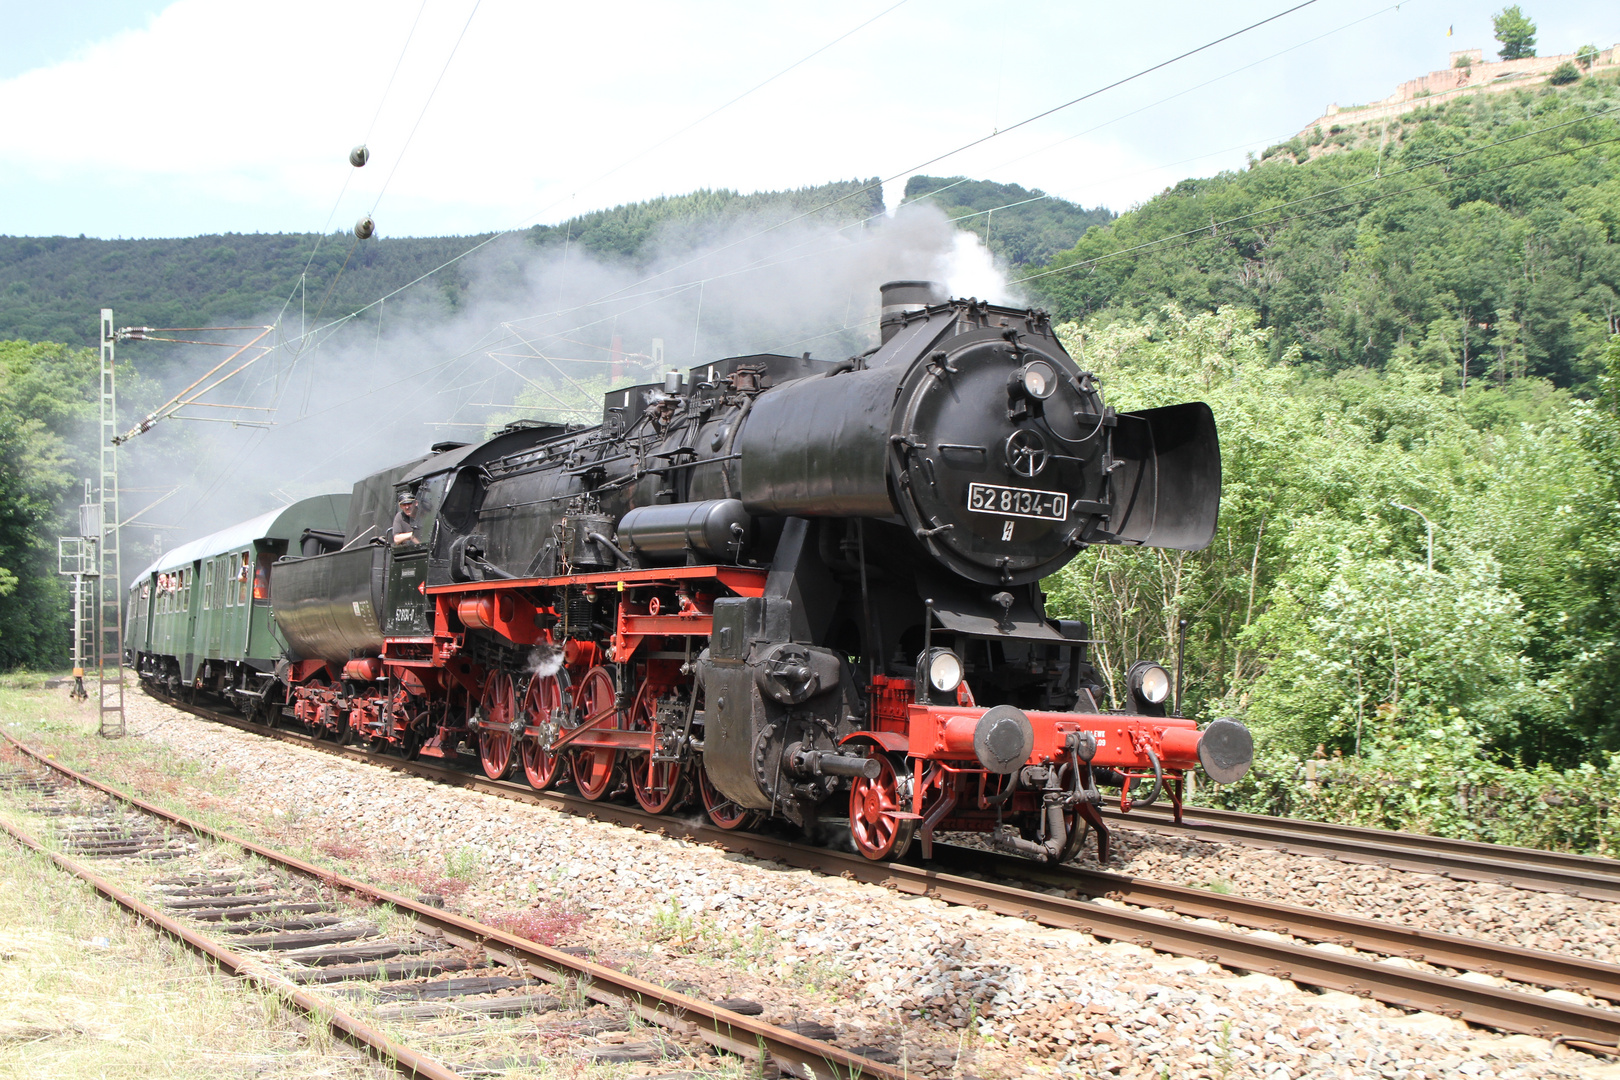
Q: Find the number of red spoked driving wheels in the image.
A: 5